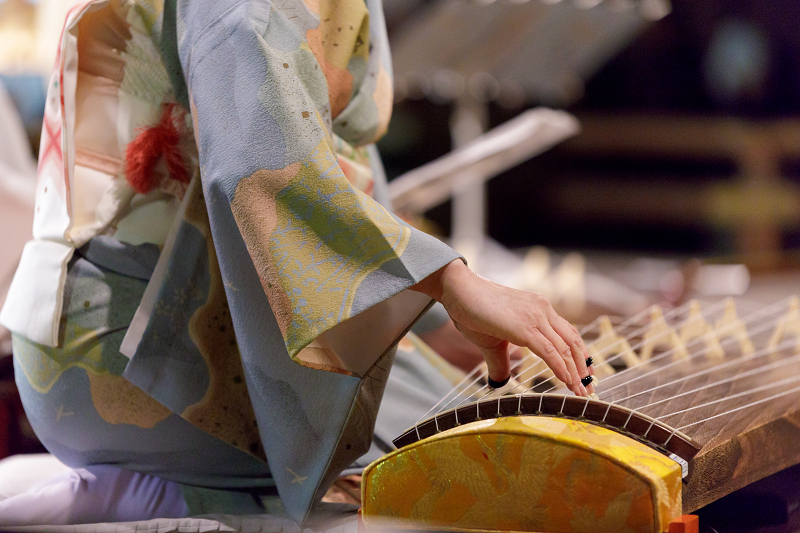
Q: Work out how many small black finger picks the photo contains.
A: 3